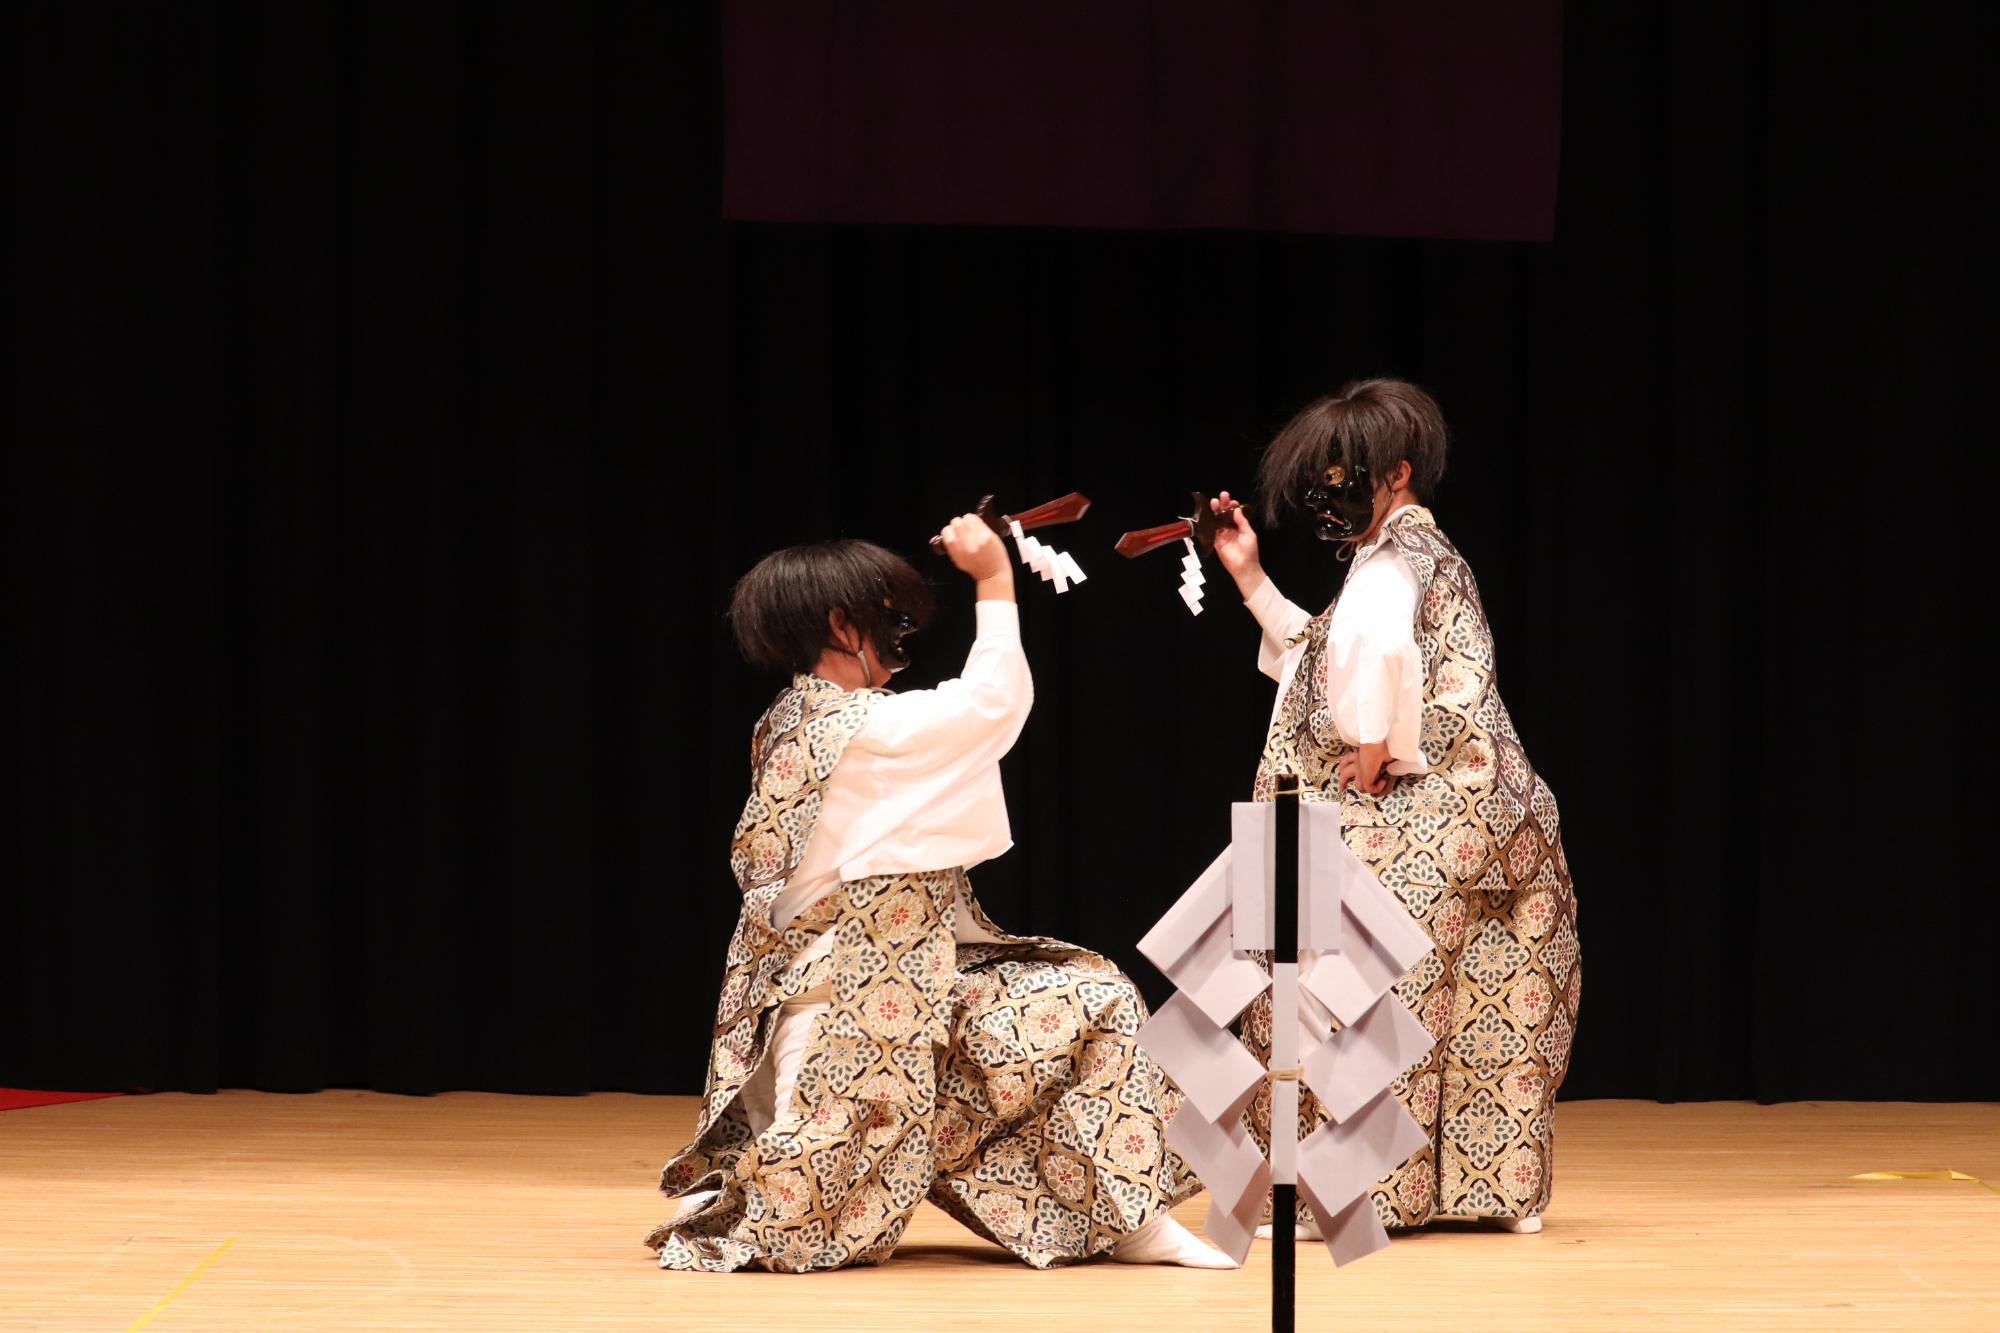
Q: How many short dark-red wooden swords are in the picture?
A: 2